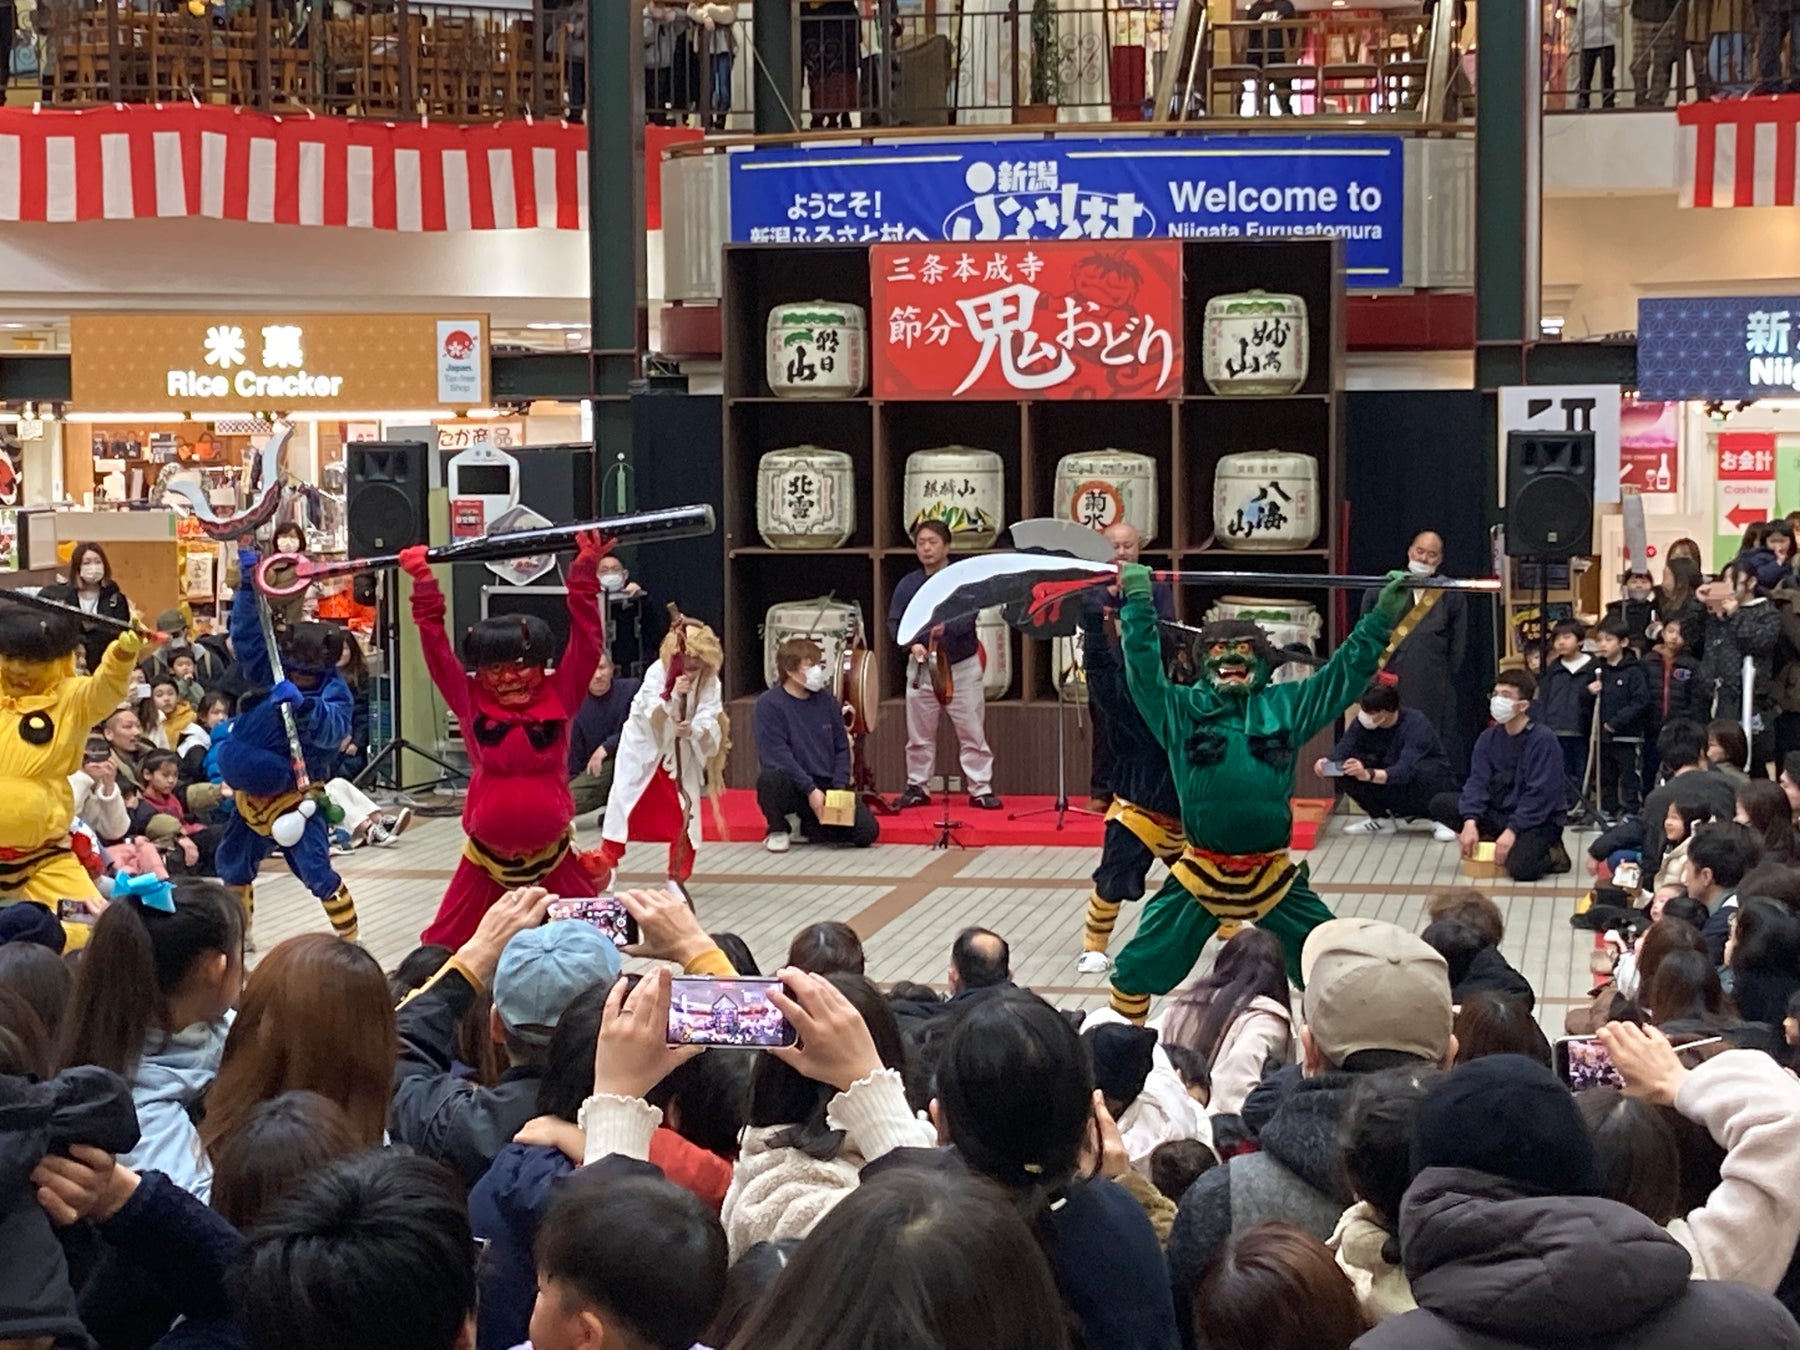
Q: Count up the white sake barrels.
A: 10